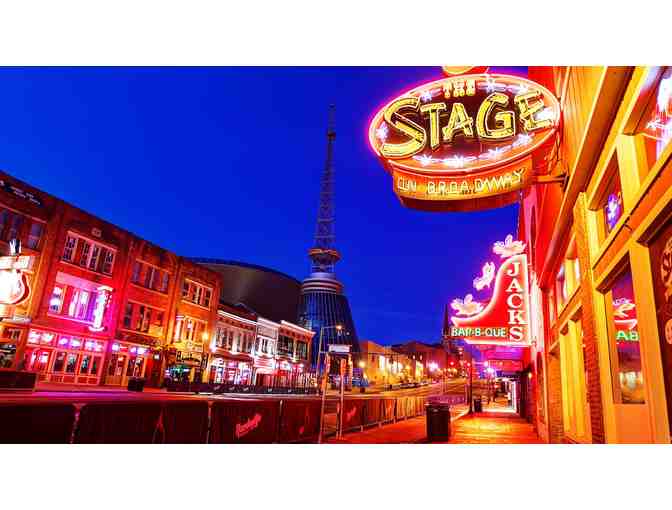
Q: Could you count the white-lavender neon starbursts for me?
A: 9